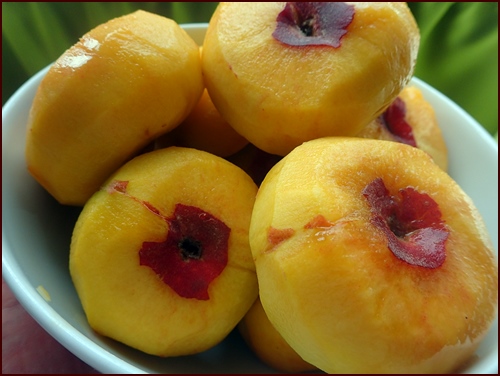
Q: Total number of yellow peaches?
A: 7